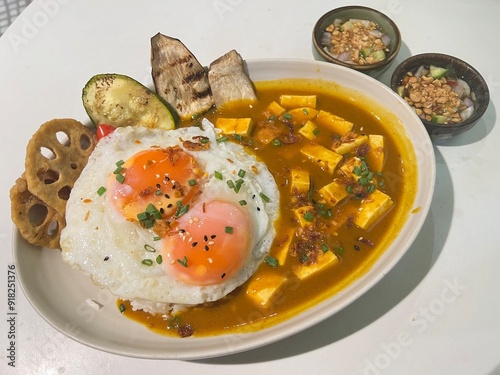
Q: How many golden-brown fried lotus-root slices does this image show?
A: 2